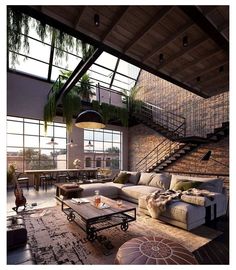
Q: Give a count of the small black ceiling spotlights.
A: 5